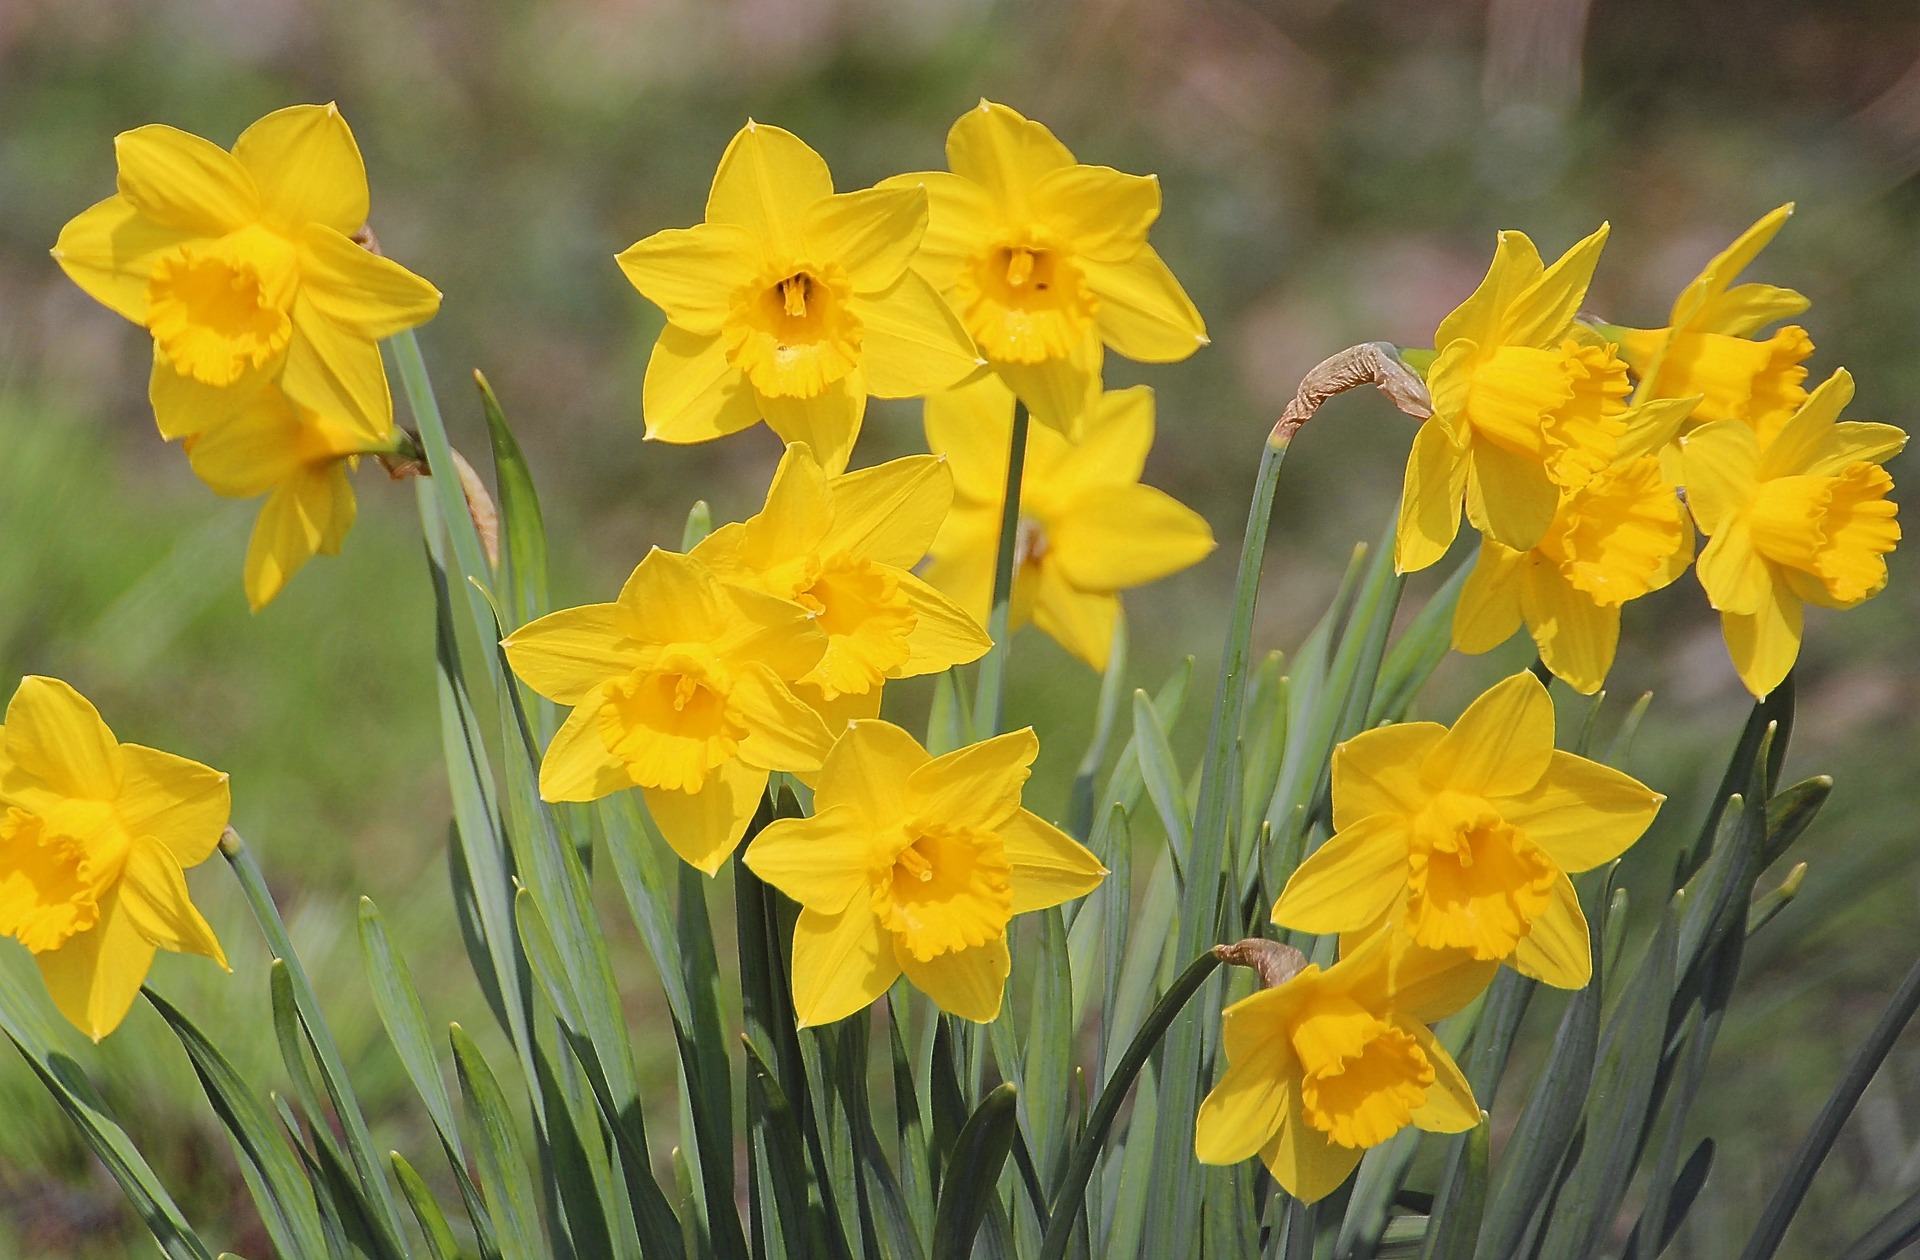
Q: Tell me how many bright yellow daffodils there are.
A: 15